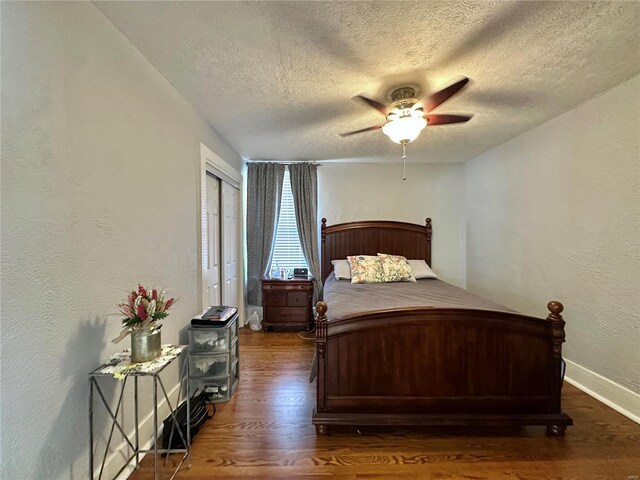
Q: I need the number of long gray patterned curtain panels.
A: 2